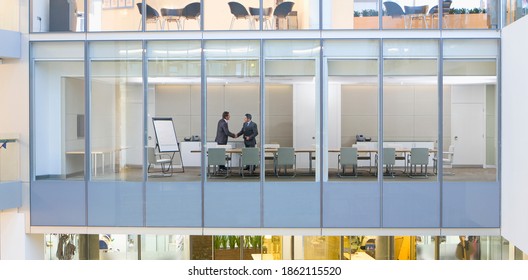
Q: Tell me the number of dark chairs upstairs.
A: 9